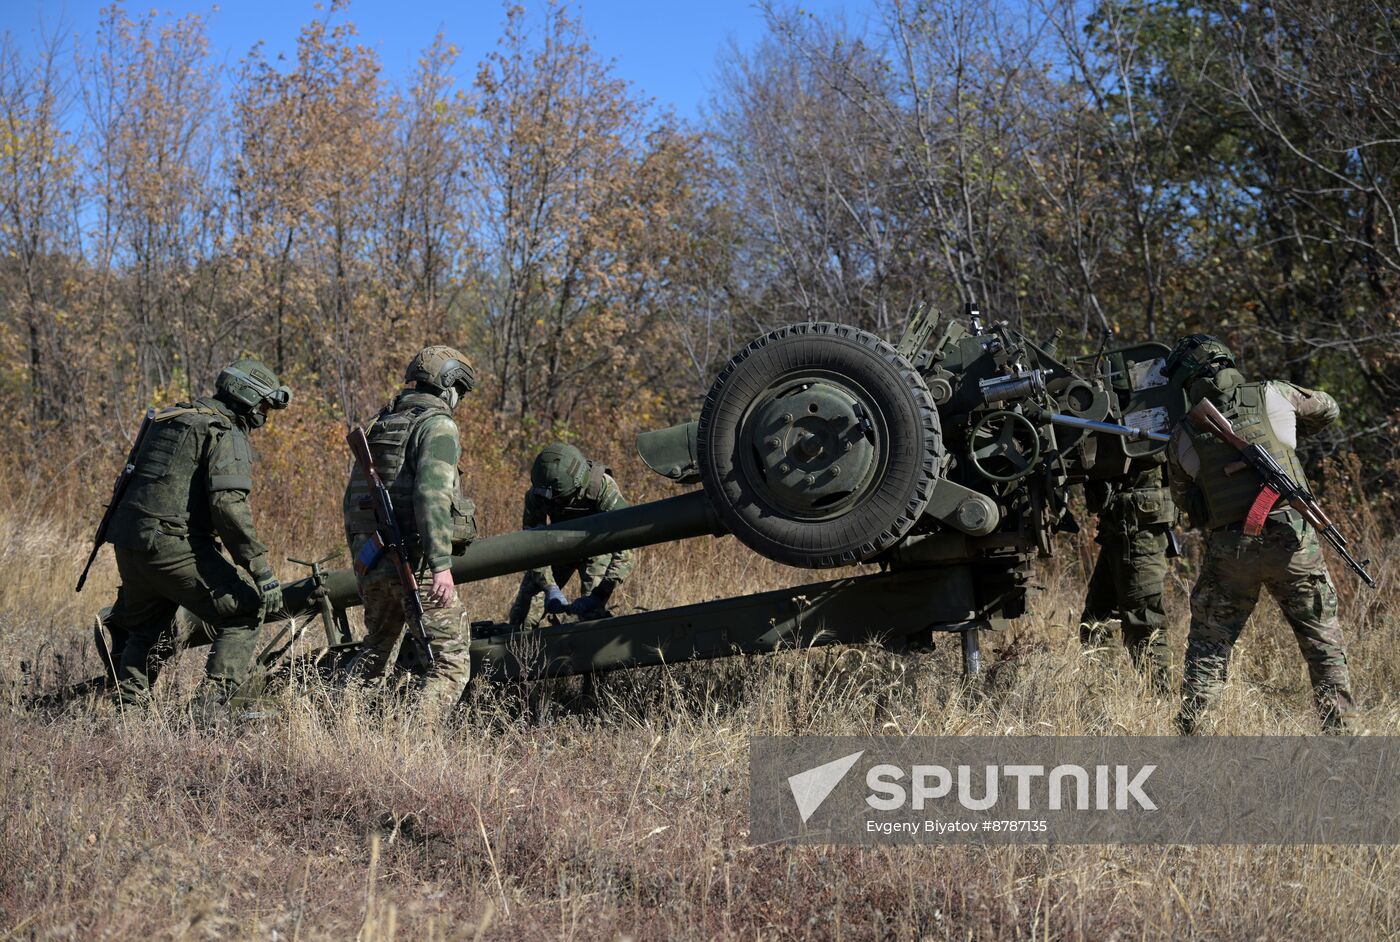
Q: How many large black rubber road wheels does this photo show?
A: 1